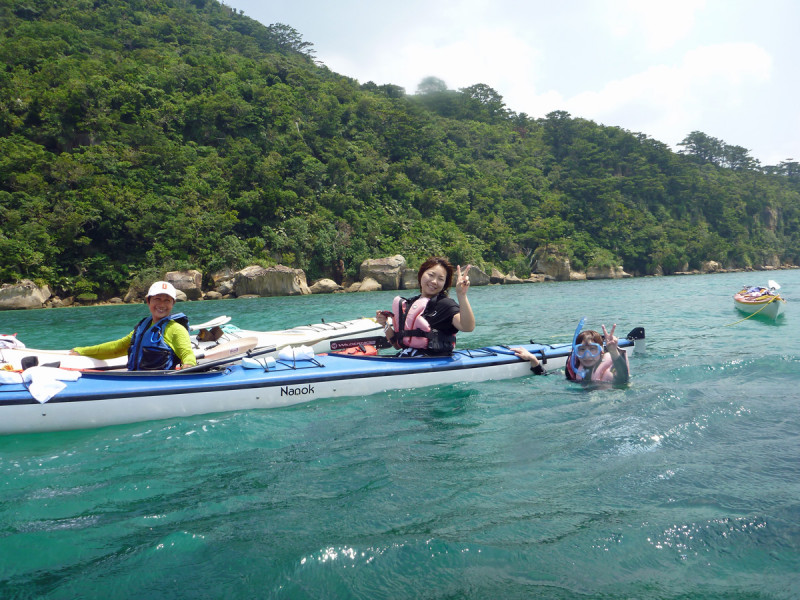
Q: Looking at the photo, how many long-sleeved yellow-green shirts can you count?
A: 1